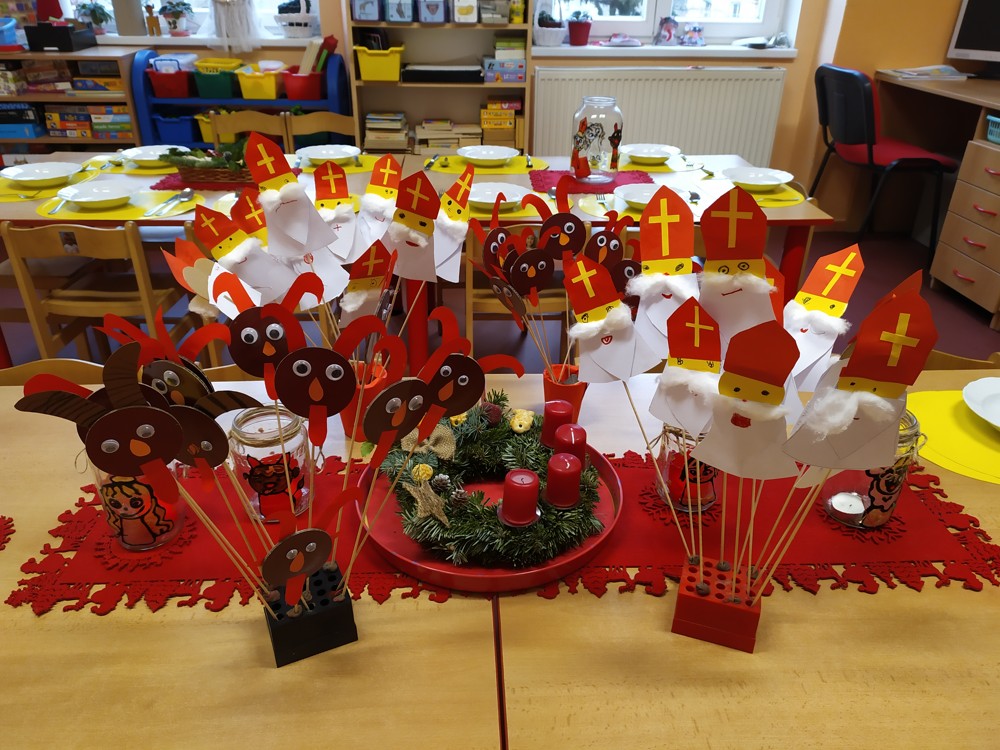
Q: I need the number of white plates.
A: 10